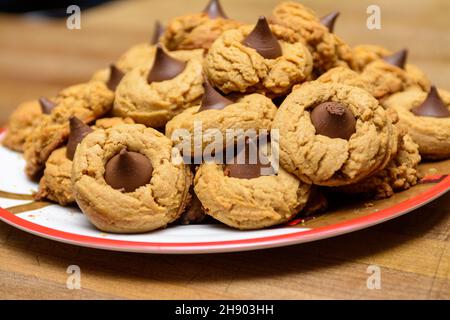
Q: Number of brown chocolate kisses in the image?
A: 14